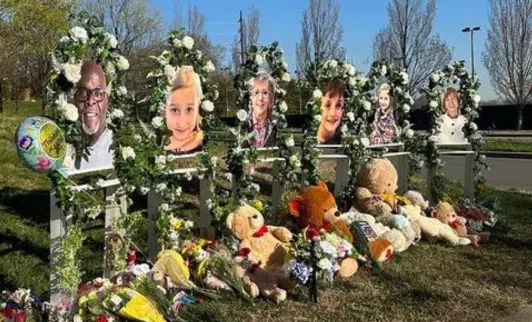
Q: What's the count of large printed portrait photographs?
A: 6